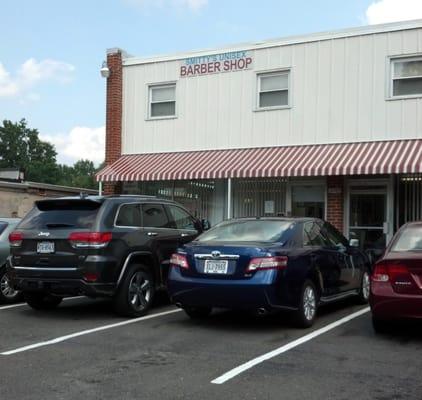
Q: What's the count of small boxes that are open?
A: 0